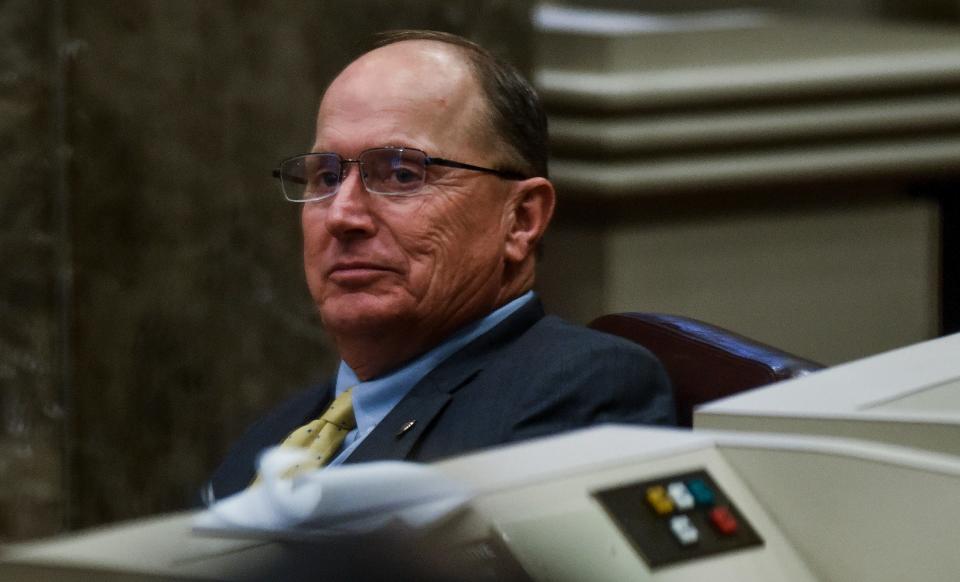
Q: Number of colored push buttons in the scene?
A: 5